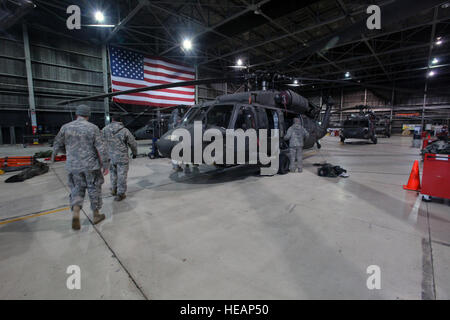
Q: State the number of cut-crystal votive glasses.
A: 0